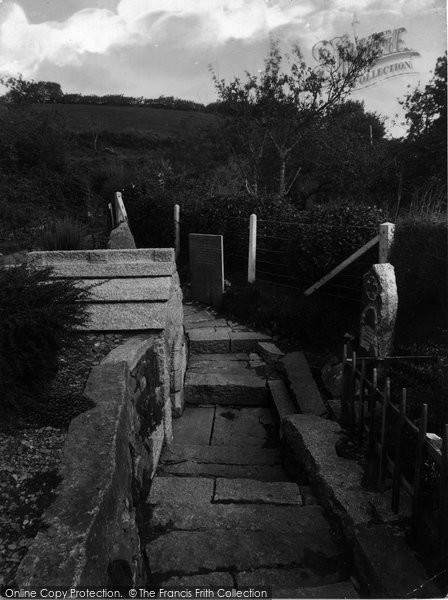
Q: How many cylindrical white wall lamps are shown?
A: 0